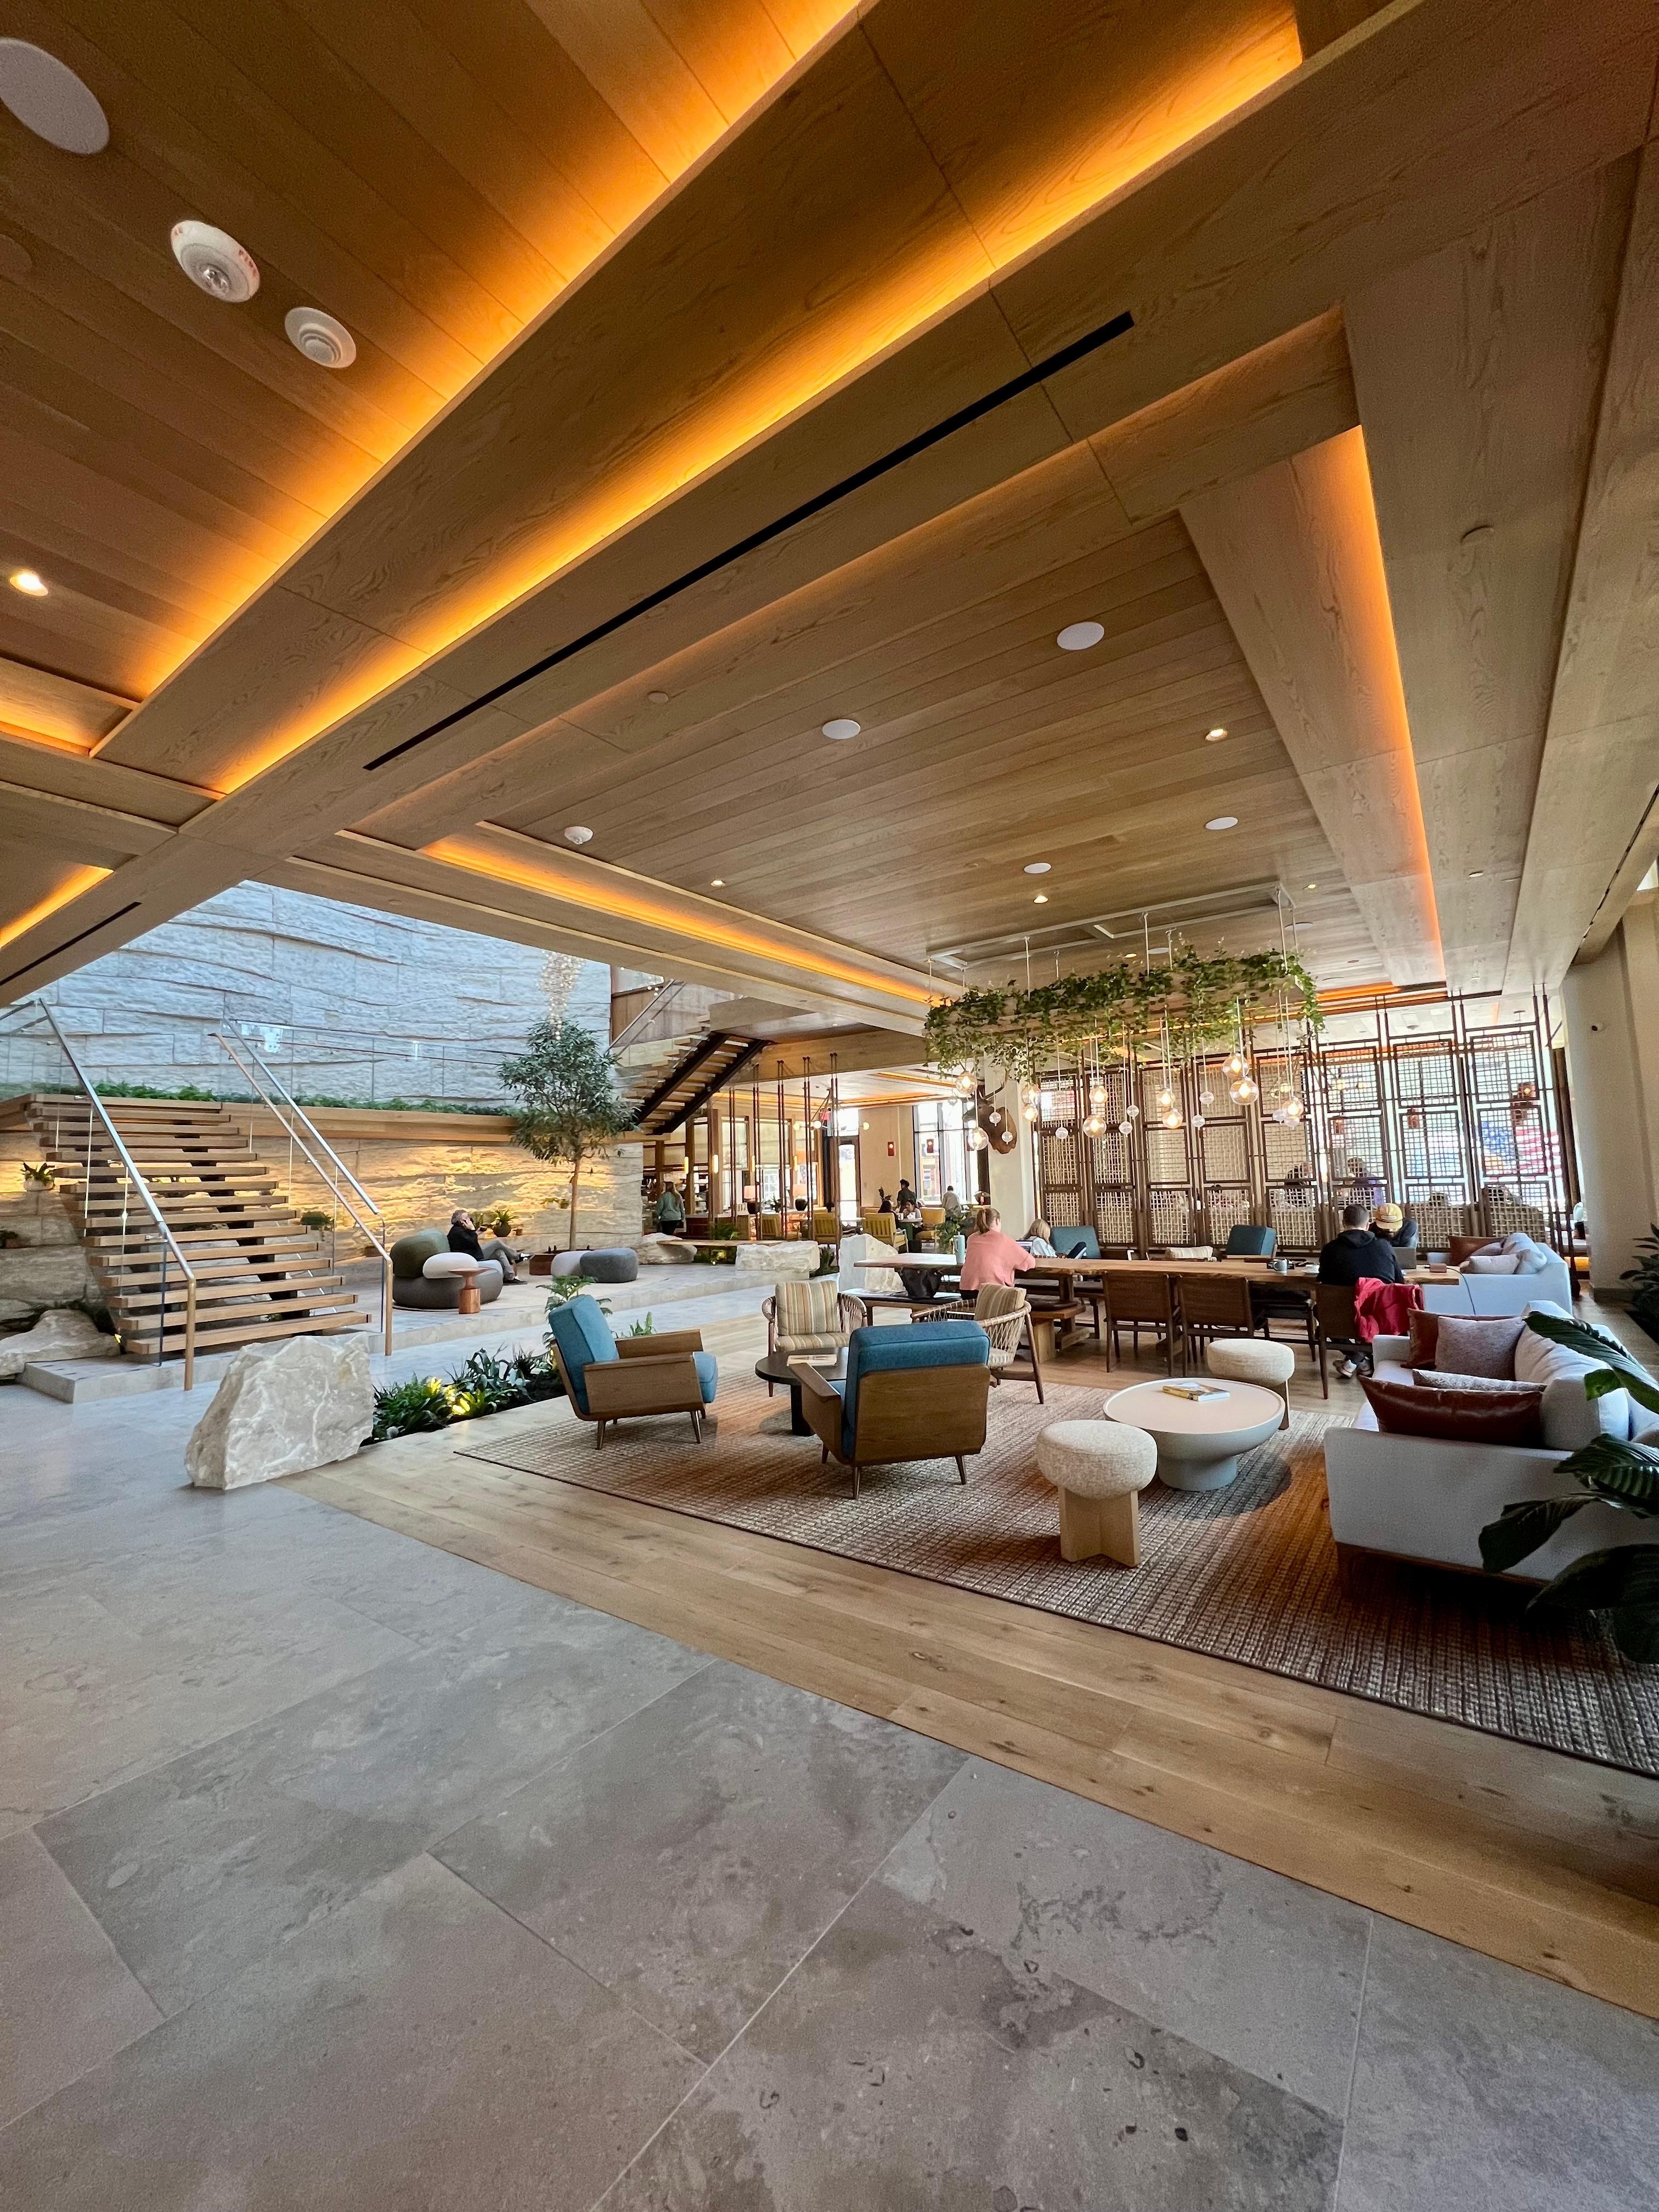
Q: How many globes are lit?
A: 11